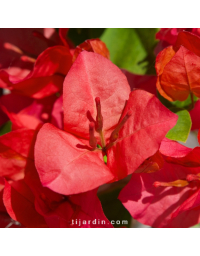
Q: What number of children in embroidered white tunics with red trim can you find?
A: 0